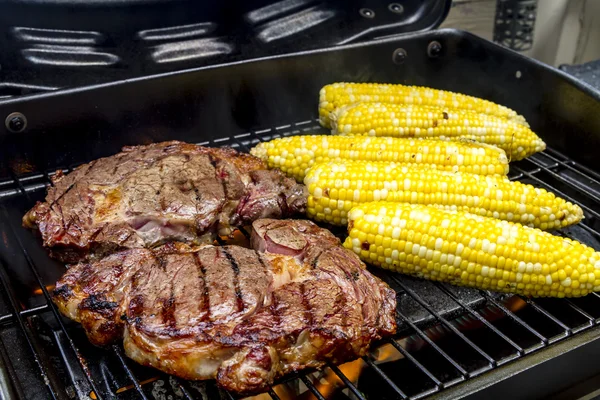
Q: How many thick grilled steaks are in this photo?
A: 2